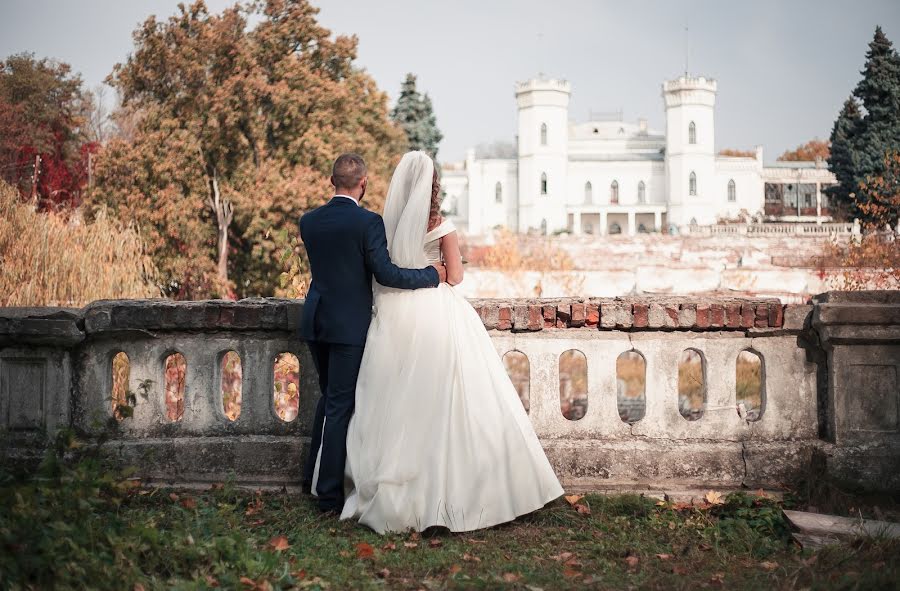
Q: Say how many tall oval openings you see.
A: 9